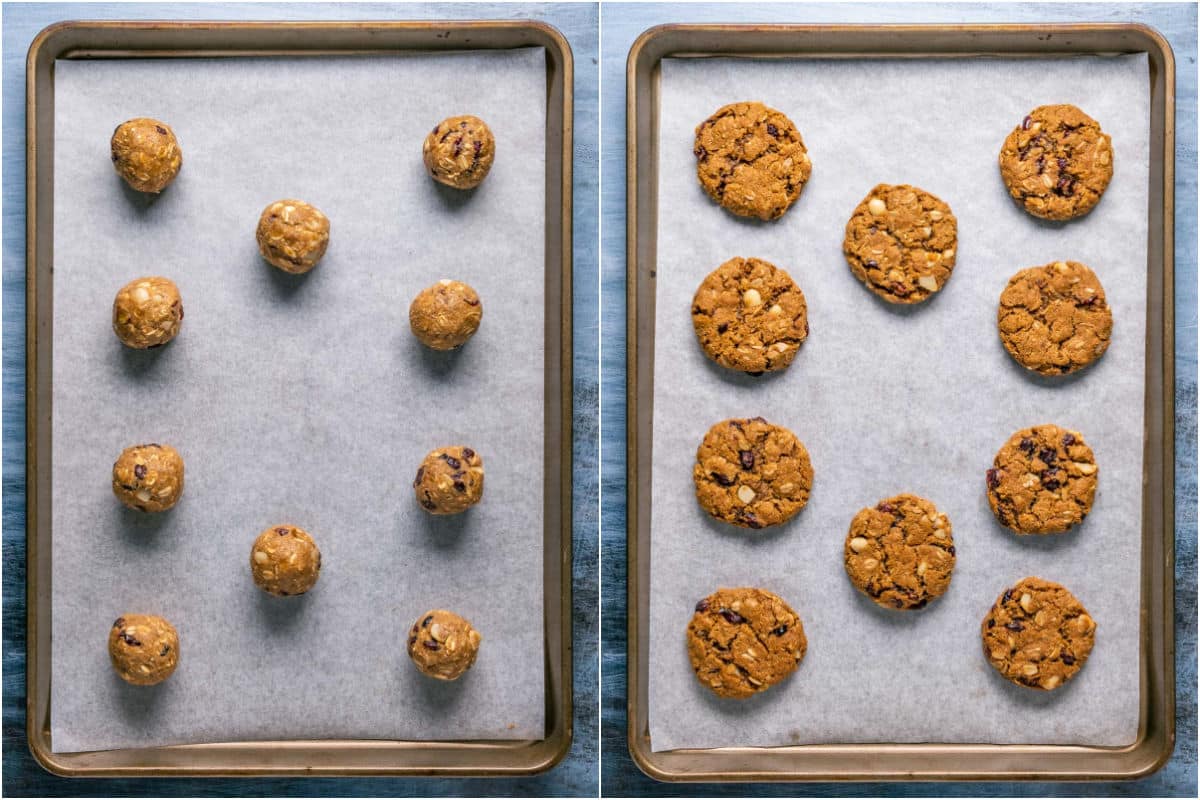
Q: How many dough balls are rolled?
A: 10